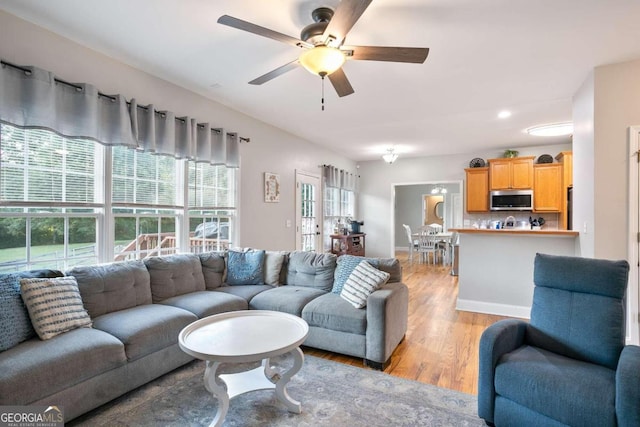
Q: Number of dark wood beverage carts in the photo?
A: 1